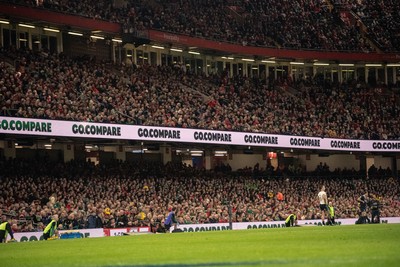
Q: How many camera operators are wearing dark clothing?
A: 2